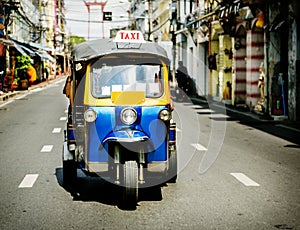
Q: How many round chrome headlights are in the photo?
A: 3